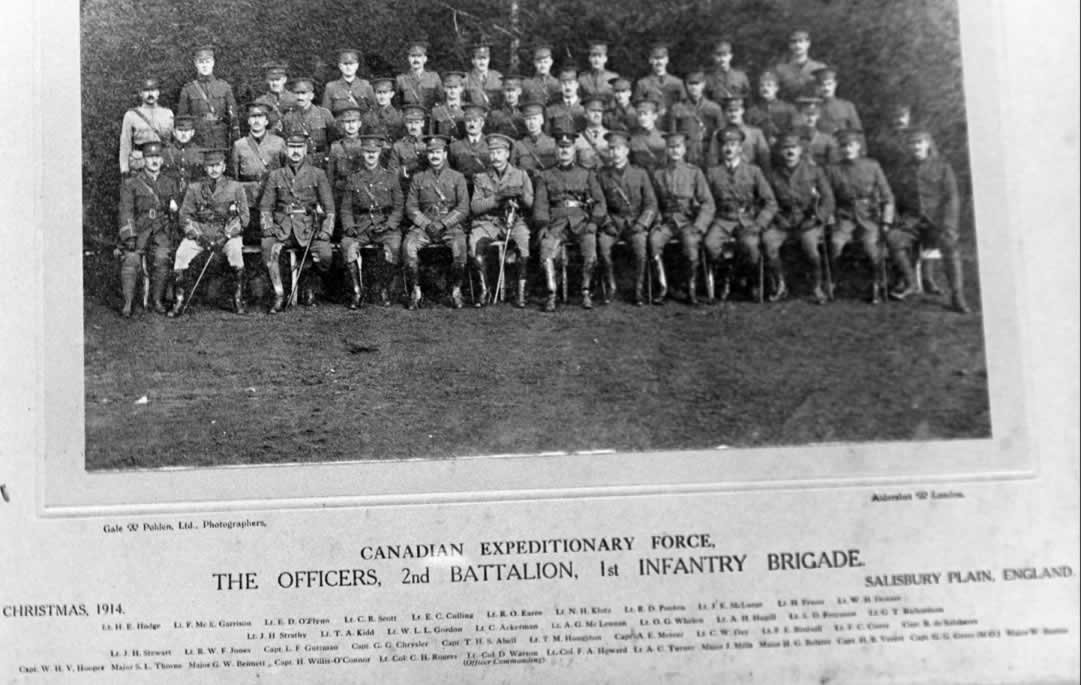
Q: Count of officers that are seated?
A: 13